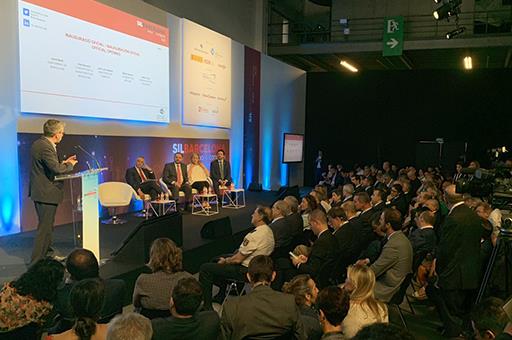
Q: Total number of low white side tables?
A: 3